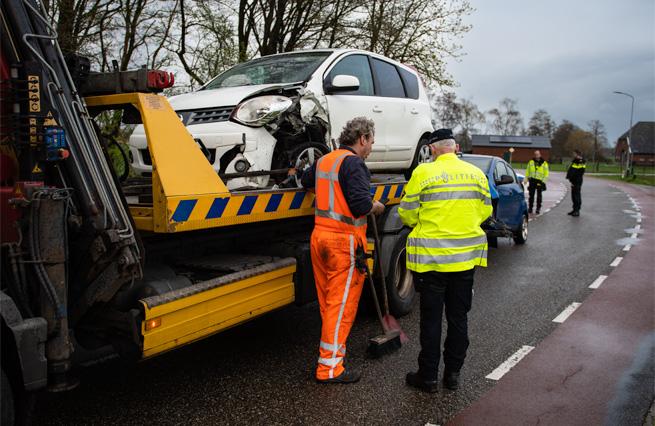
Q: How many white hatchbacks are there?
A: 1